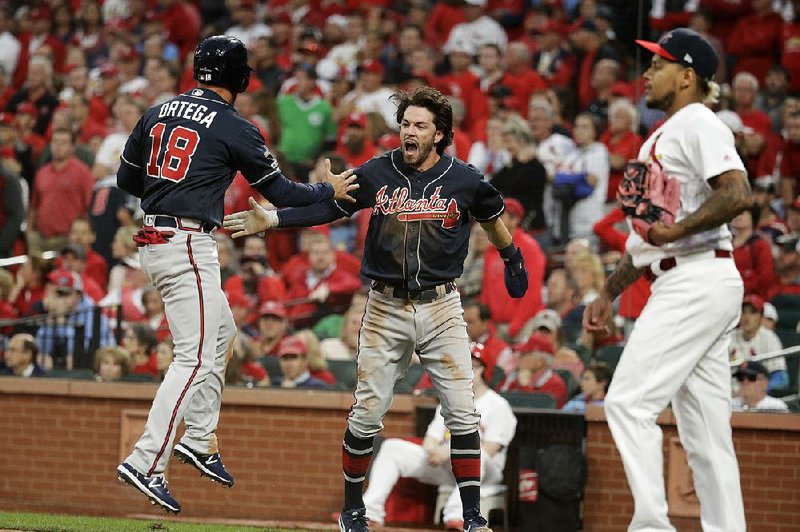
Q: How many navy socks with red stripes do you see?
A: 2